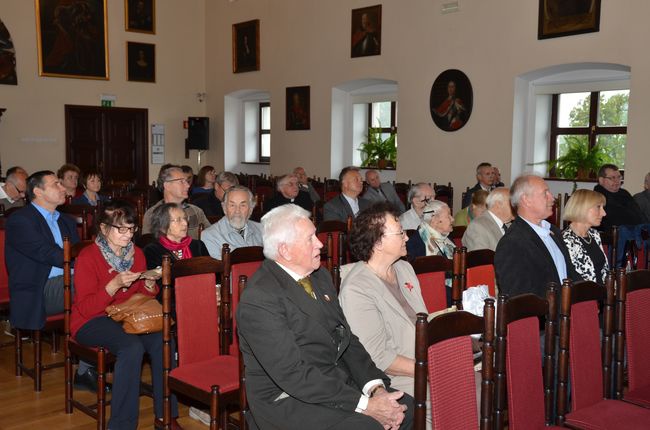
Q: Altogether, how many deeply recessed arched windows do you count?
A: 3